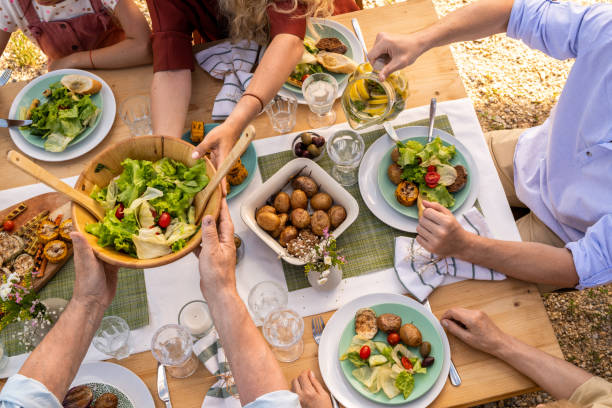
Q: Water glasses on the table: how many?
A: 8